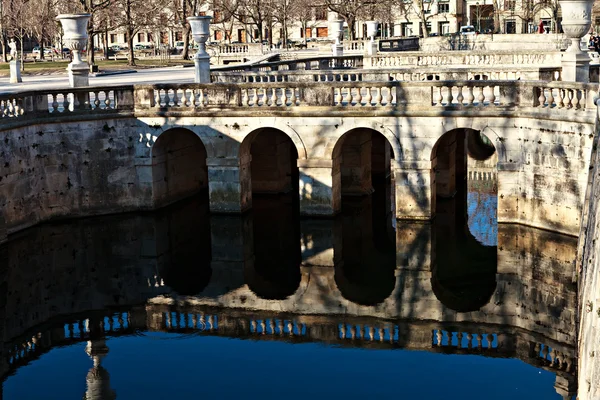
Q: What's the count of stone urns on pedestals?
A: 5